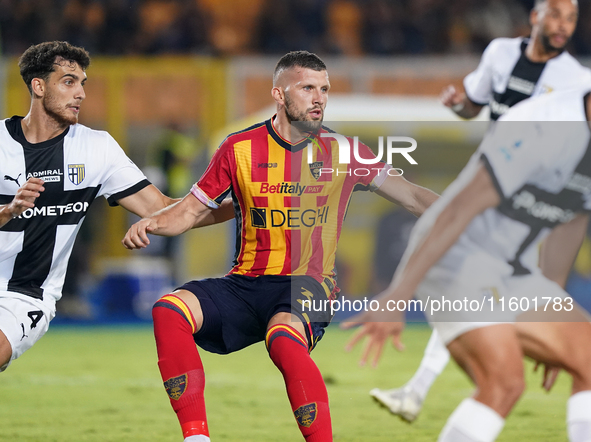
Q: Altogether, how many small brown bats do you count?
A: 0